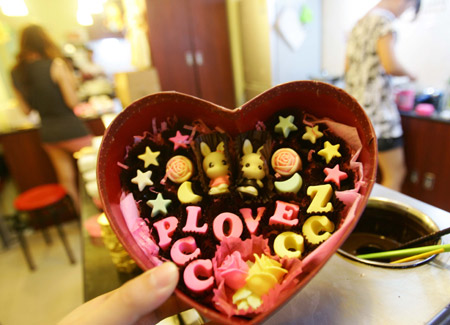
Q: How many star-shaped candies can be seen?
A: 8